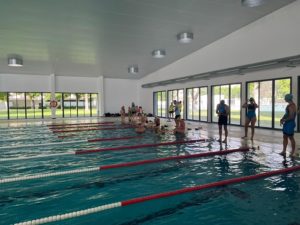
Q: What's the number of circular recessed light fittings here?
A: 5